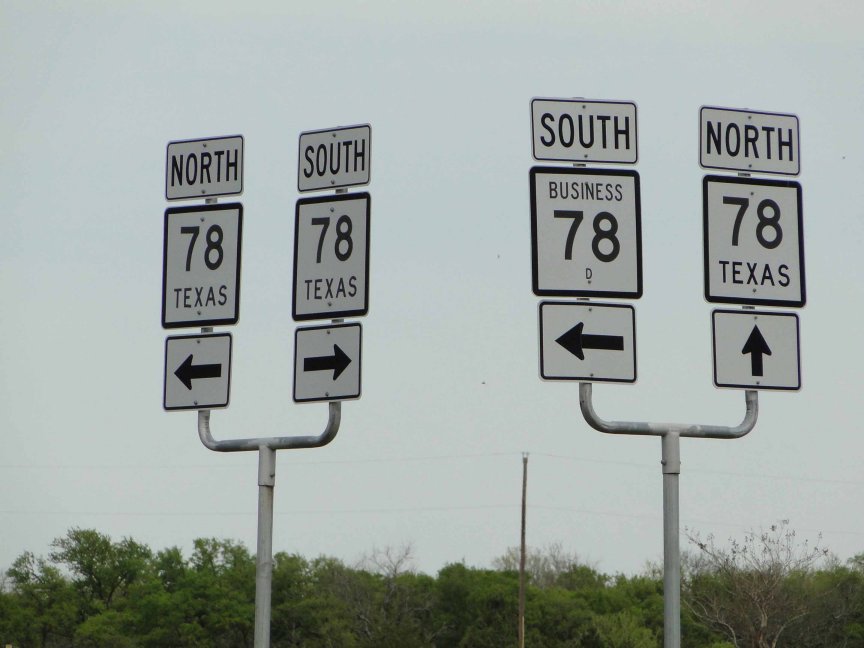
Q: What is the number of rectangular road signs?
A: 12